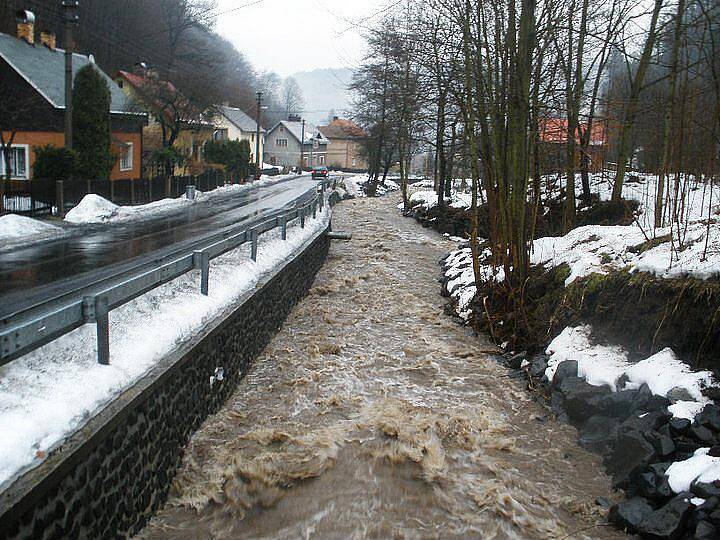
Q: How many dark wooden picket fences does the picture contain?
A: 1